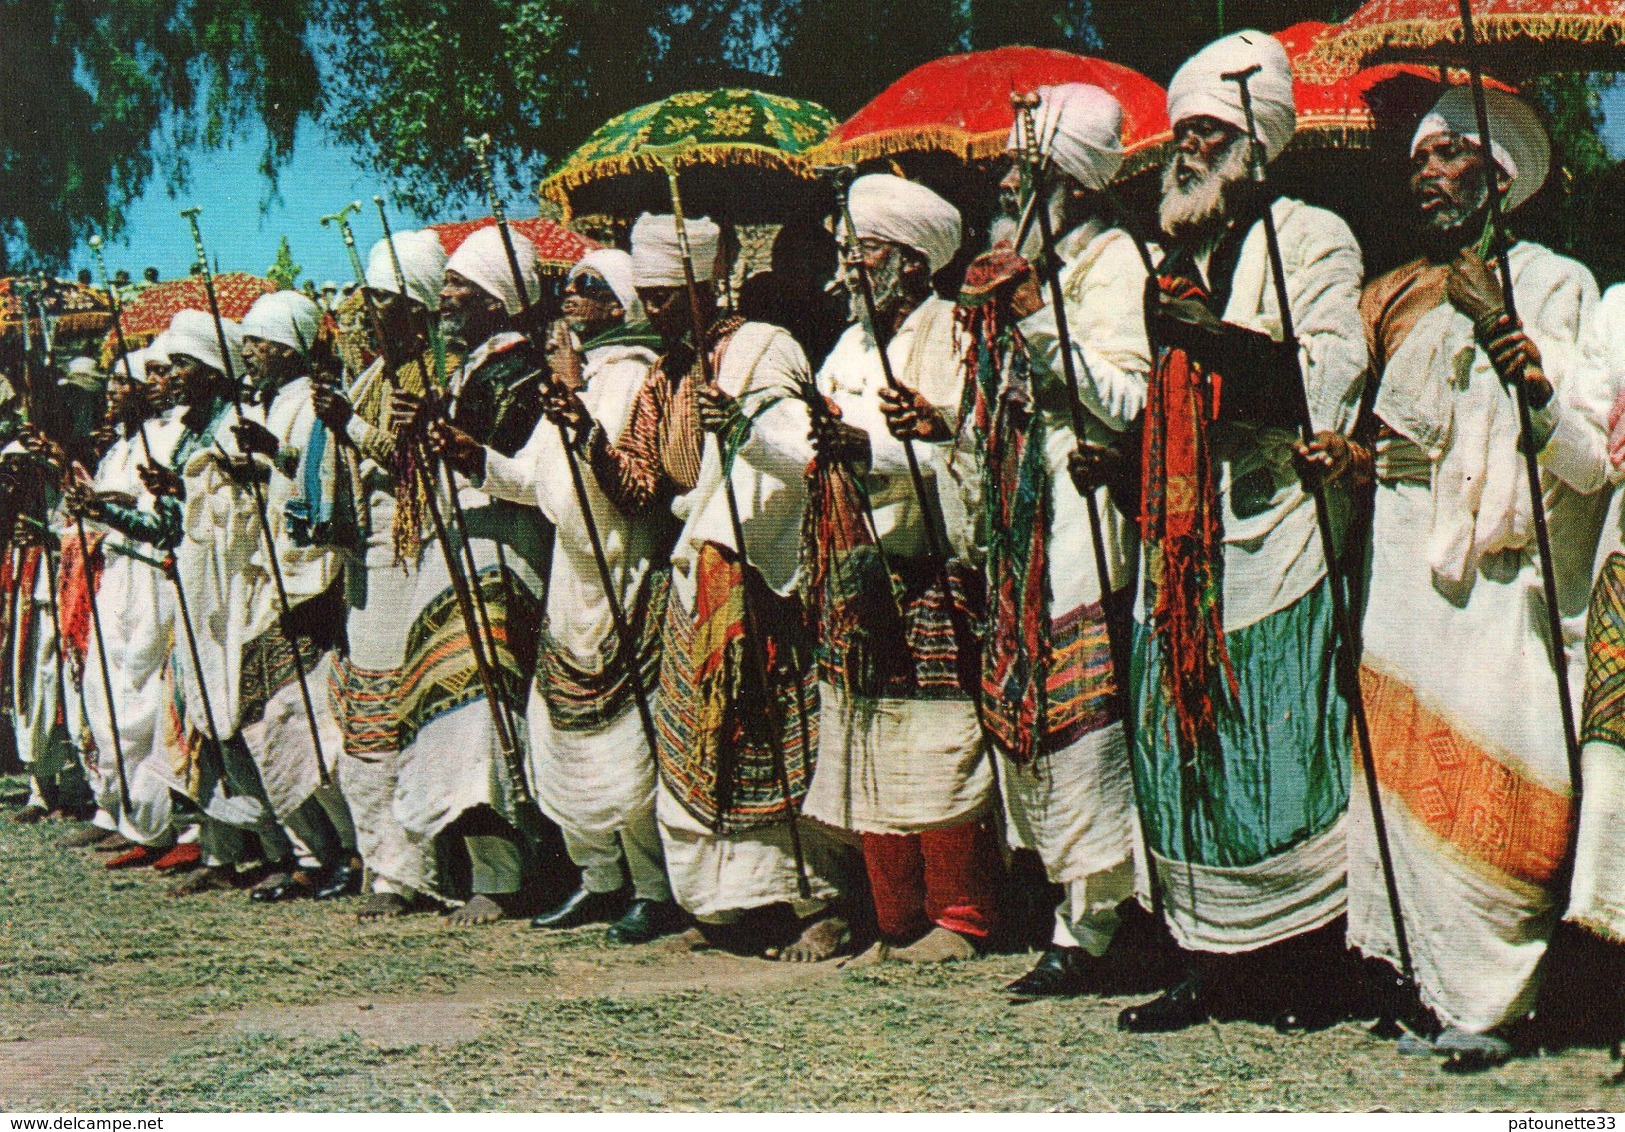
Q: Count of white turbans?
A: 12